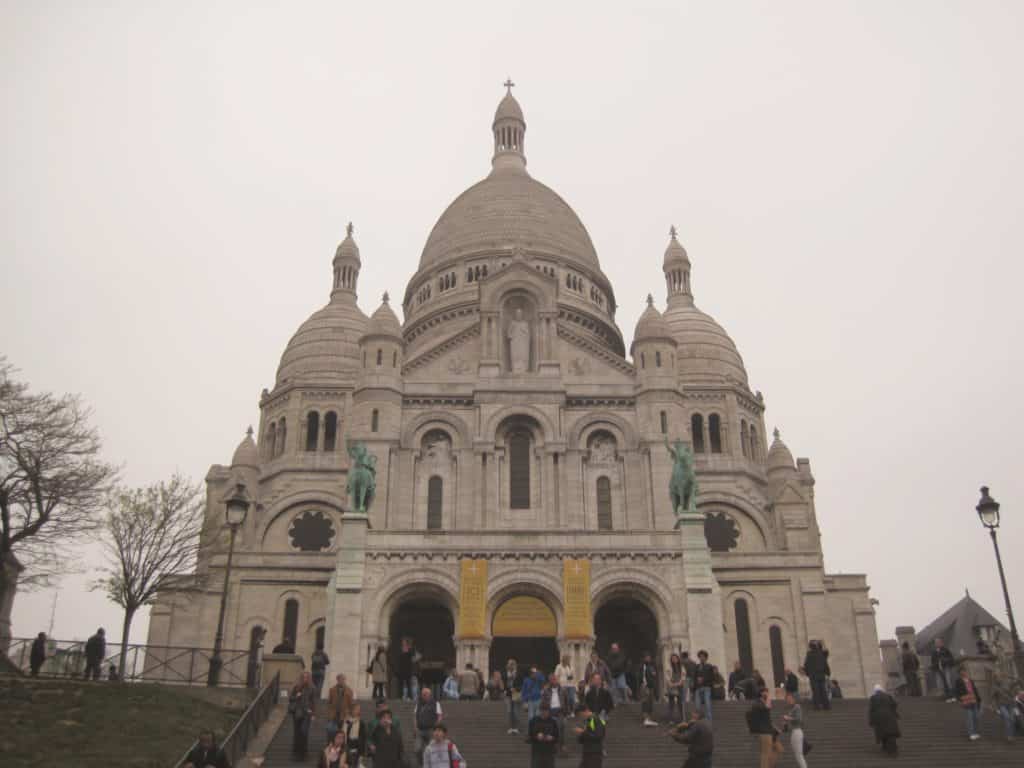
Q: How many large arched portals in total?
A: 3